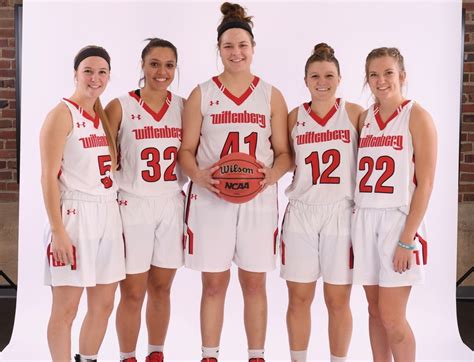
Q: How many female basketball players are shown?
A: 5